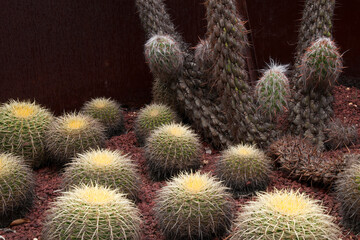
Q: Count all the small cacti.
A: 12